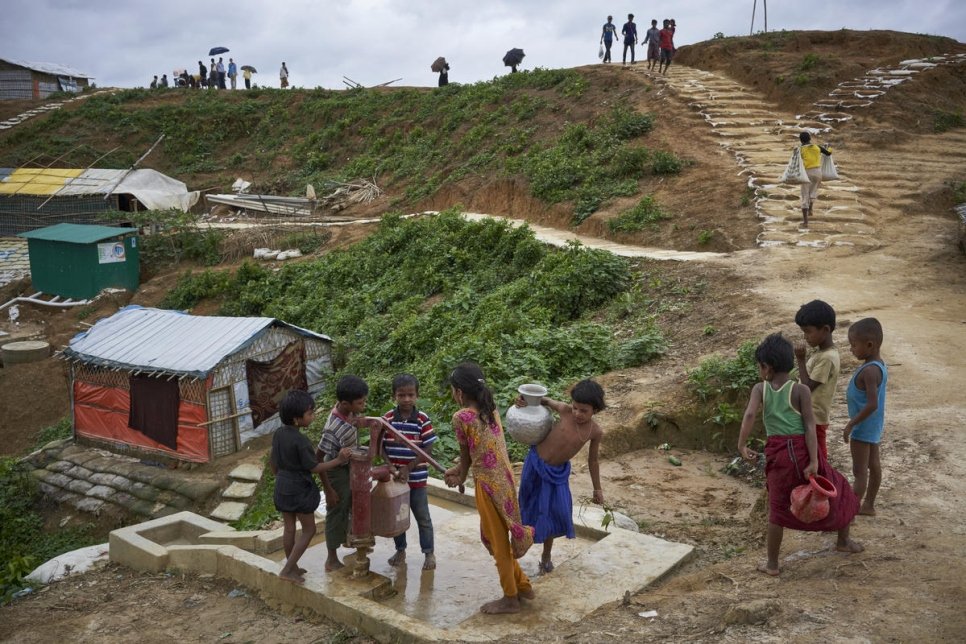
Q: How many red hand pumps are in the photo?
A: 1